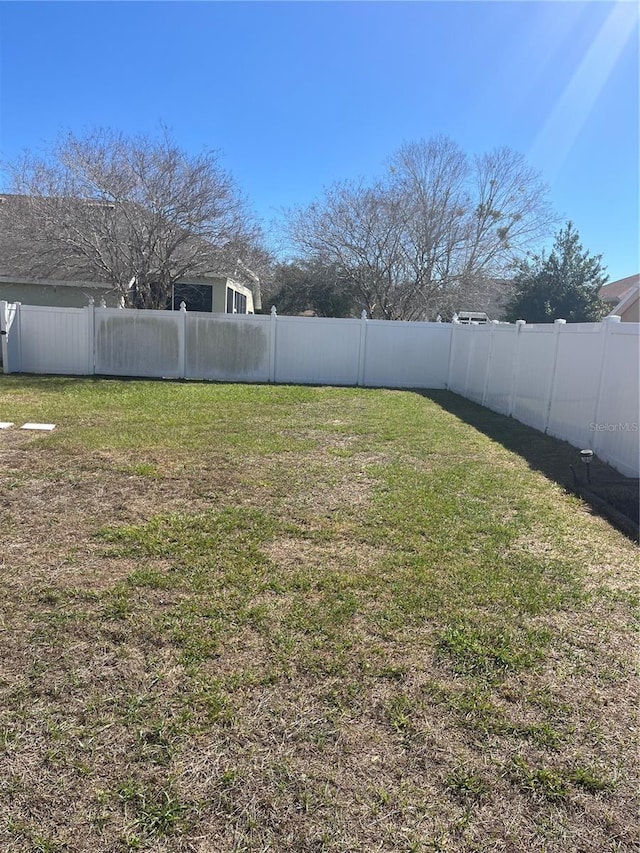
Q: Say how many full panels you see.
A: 10